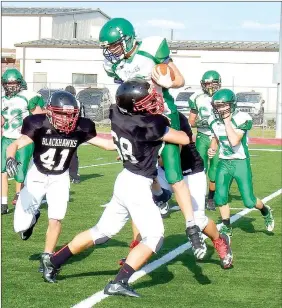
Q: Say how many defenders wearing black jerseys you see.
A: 3